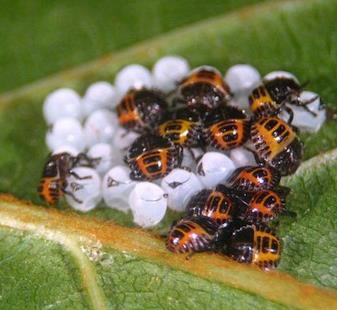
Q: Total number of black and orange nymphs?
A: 13